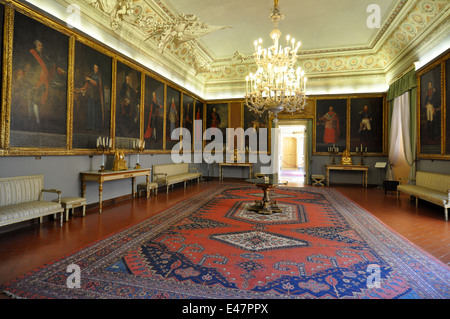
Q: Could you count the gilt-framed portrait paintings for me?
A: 12